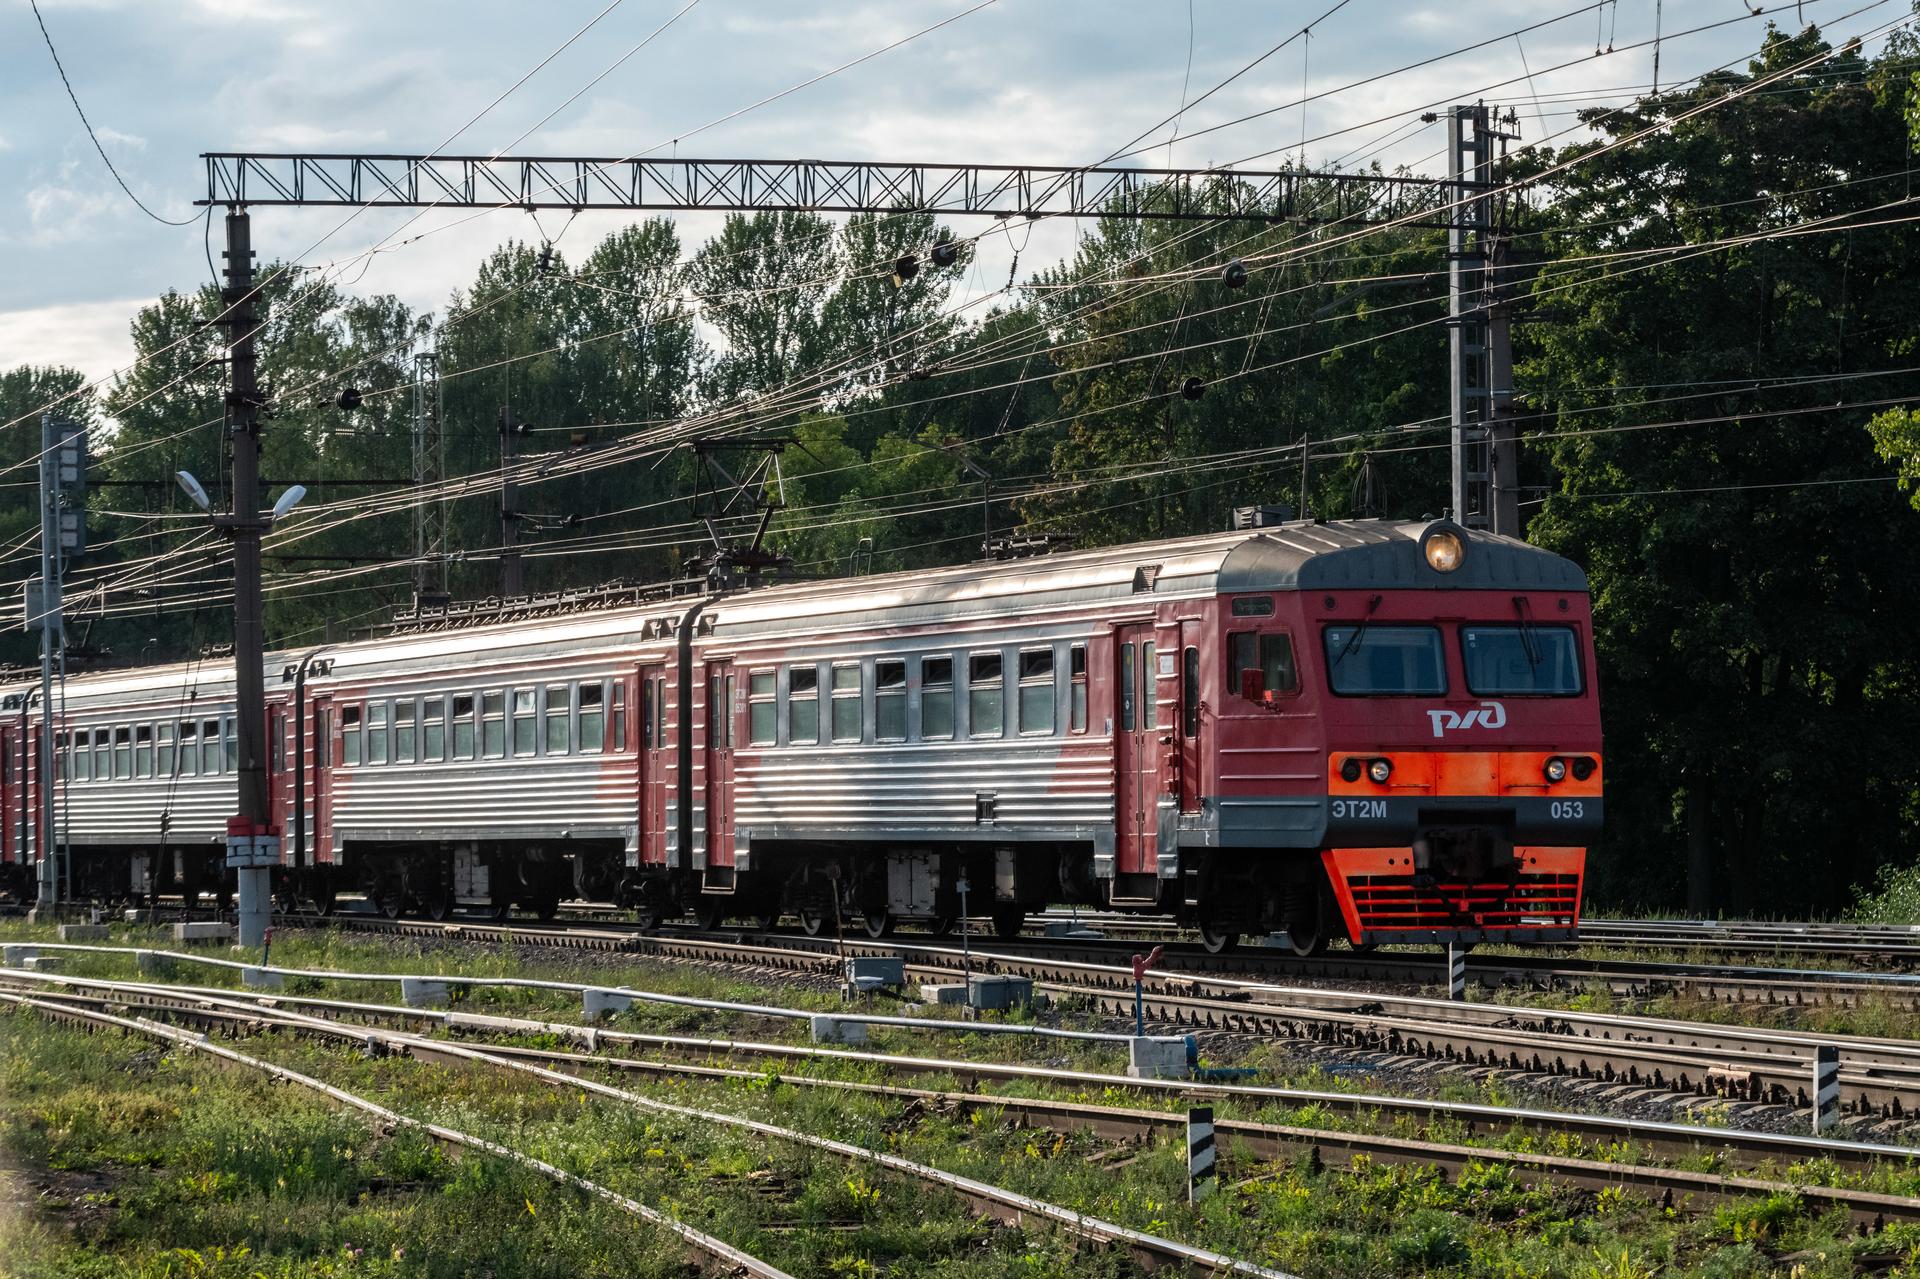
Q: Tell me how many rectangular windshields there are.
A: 2